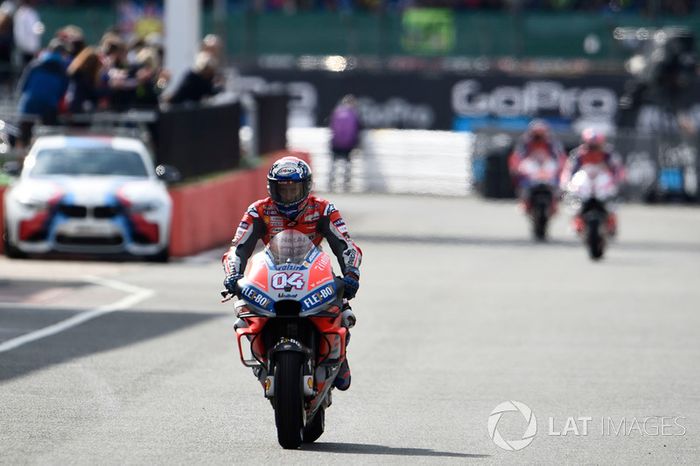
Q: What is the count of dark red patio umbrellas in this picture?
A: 0